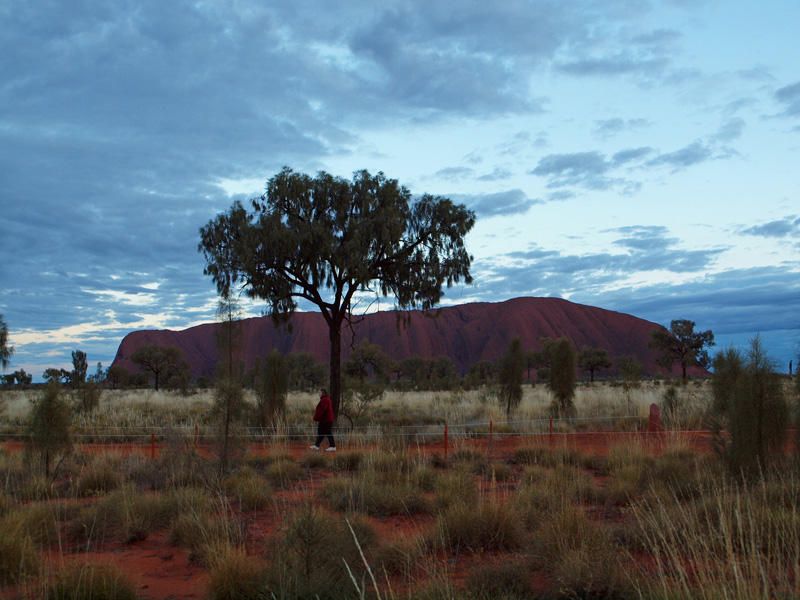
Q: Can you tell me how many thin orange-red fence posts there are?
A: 5